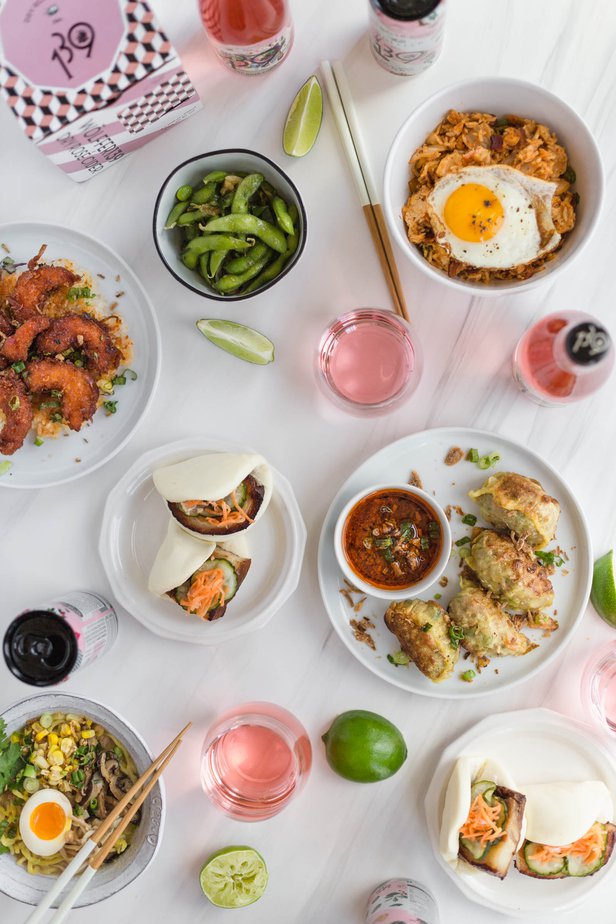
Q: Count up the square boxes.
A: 1